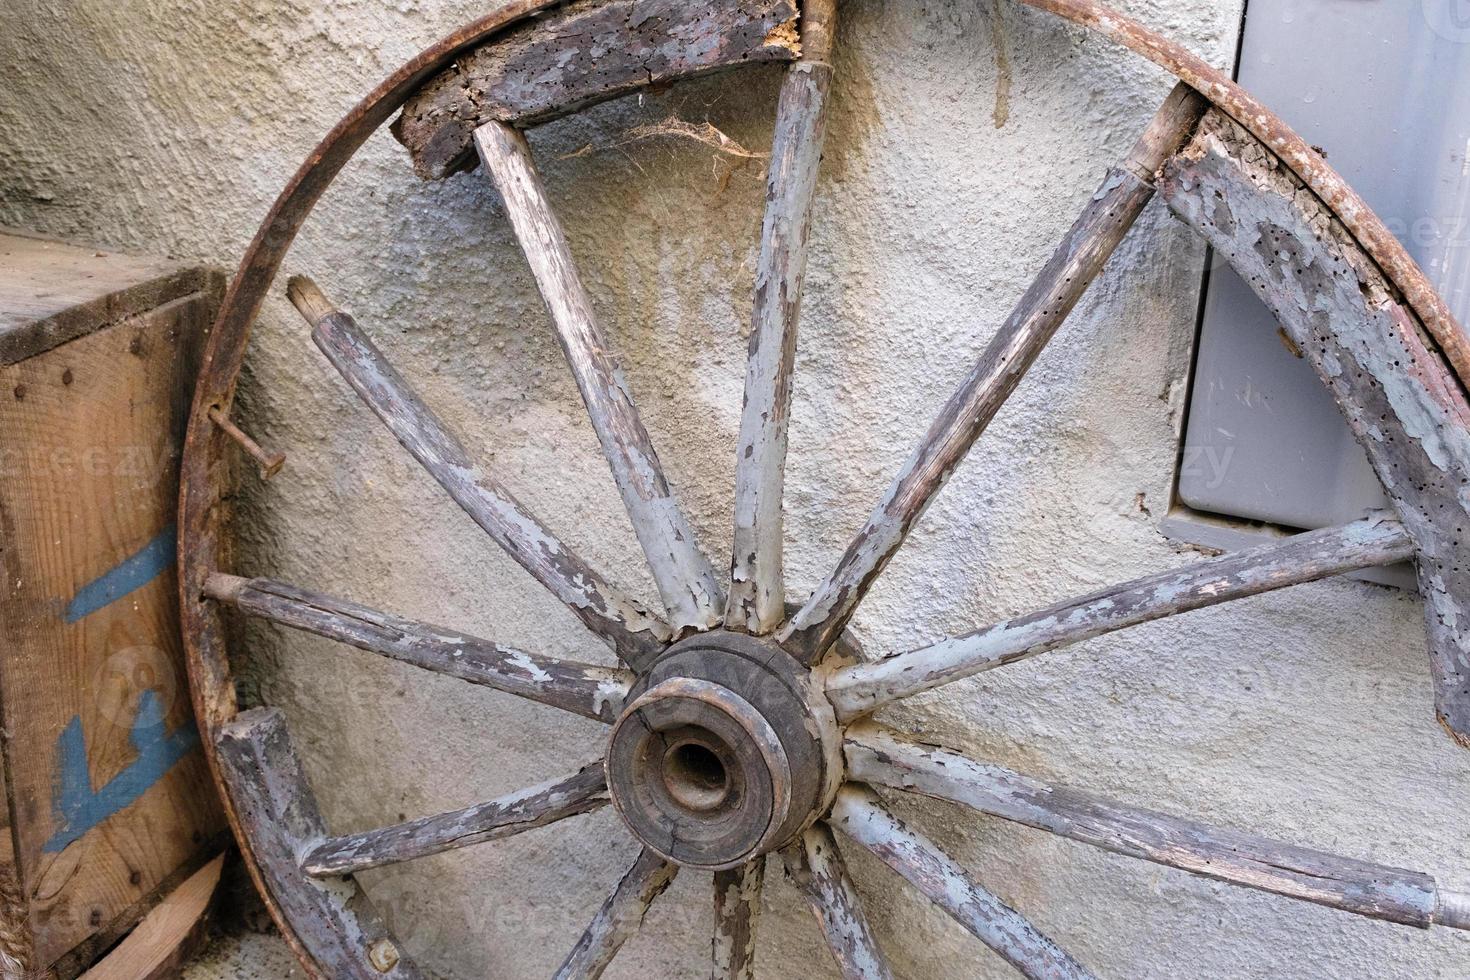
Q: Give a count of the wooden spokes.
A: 12